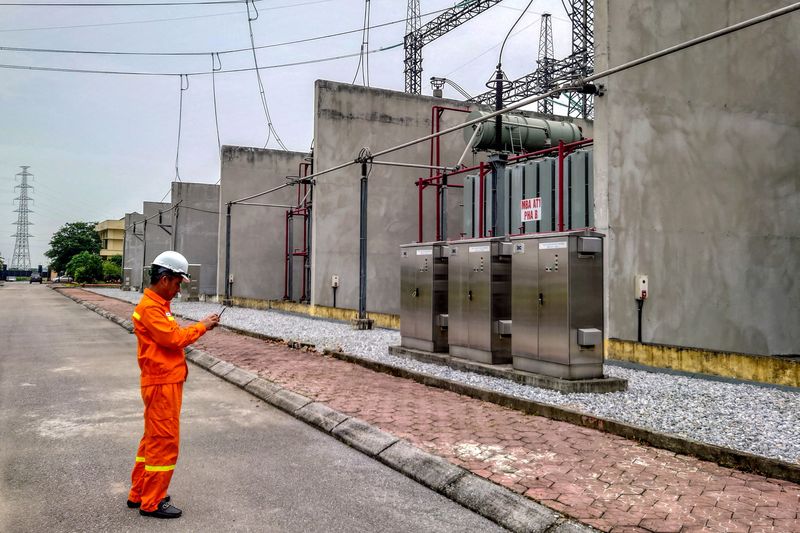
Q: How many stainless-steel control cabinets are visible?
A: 3